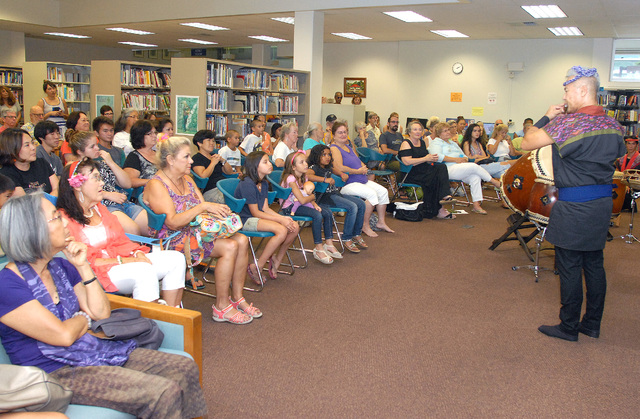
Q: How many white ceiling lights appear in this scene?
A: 12